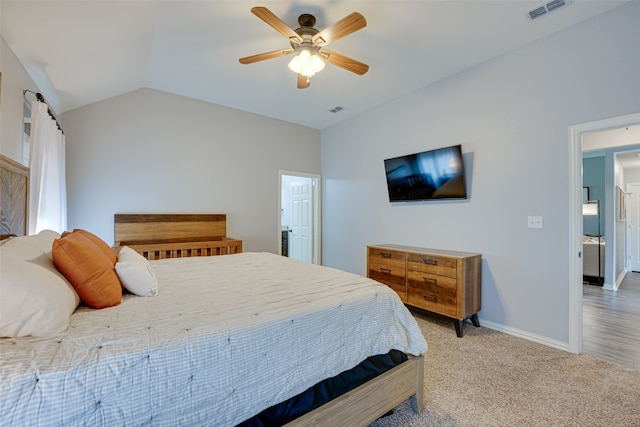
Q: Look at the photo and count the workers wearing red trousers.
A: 0